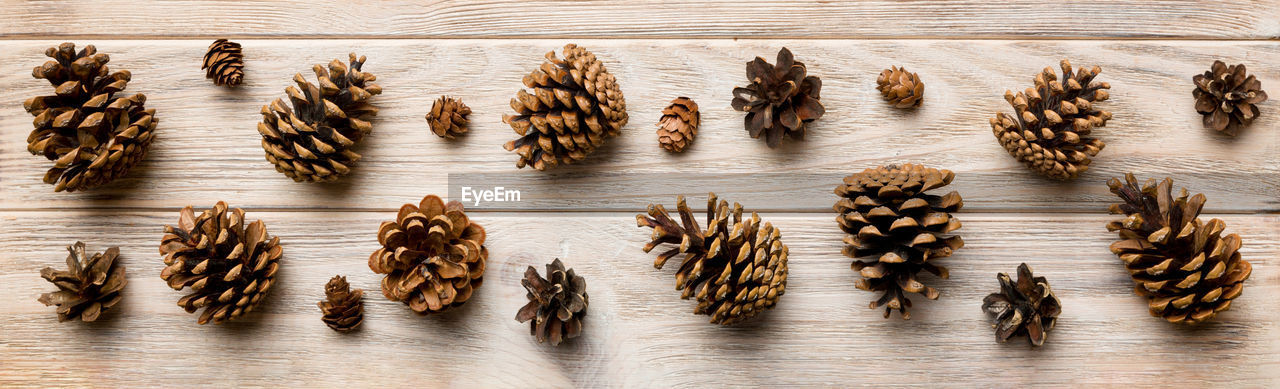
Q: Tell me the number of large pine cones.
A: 9